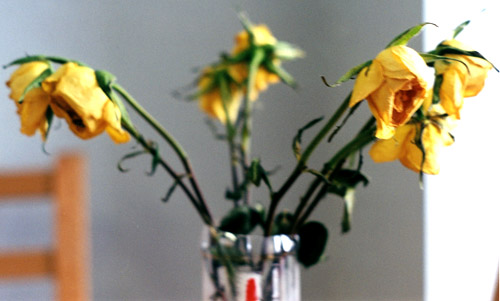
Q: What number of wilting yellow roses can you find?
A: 7